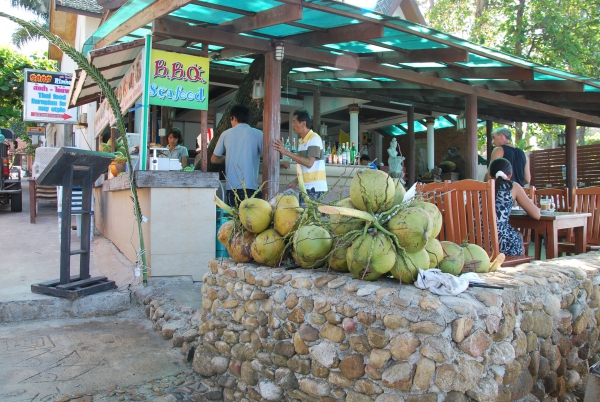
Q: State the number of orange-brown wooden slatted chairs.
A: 5